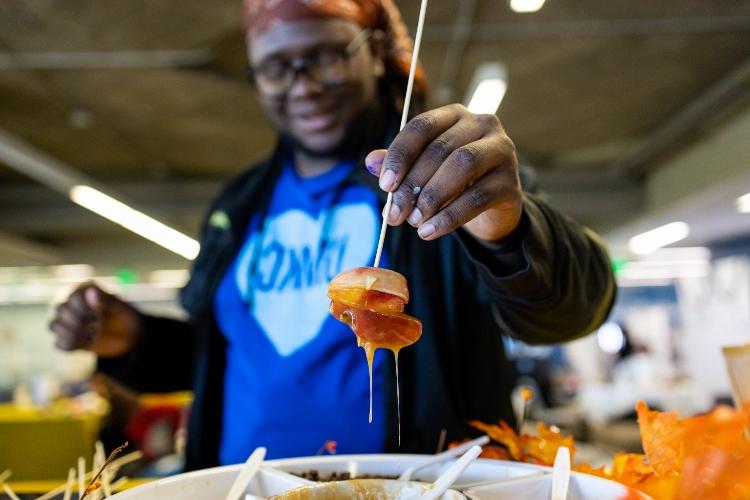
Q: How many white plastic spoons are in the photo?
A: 4